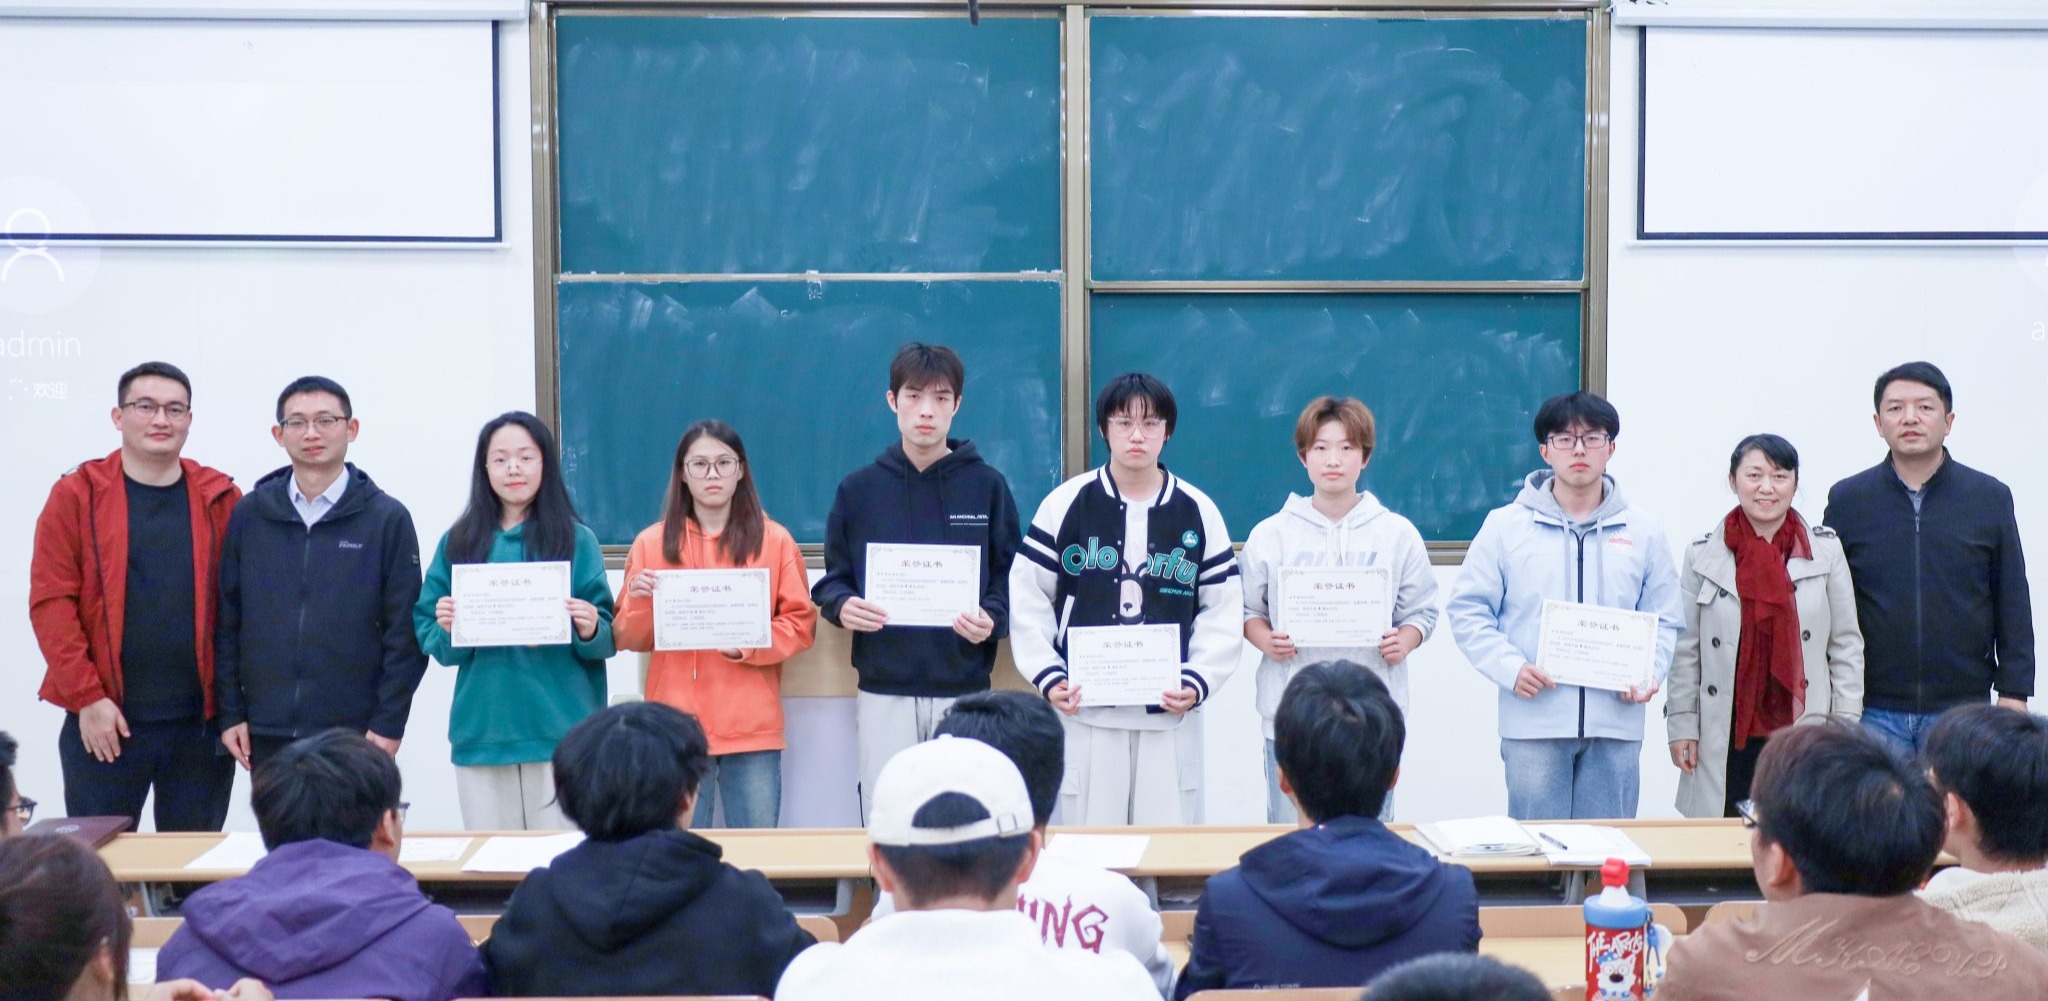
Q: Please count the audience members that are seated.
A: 10